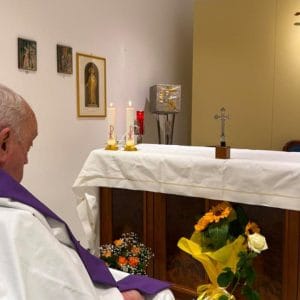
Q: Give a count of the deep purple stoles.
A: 1